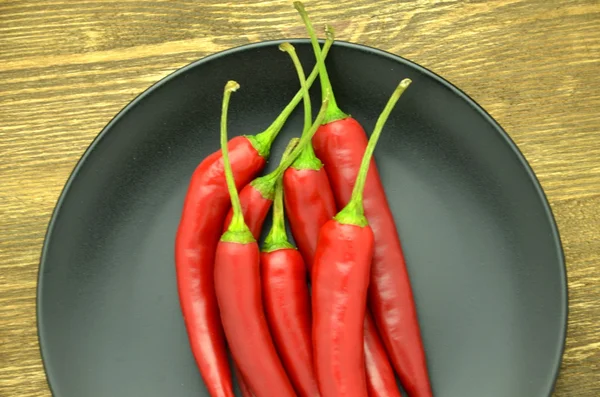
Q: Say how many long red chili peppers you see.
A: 7